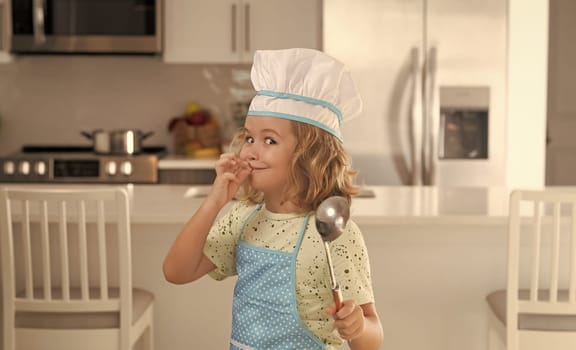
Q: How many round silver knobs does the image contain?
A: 5